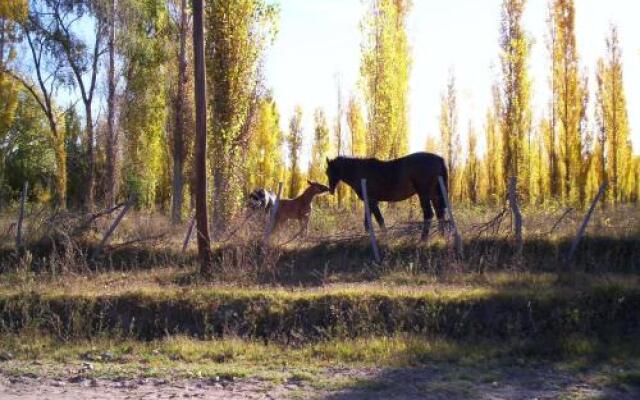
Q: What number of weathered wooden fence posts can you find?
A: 8